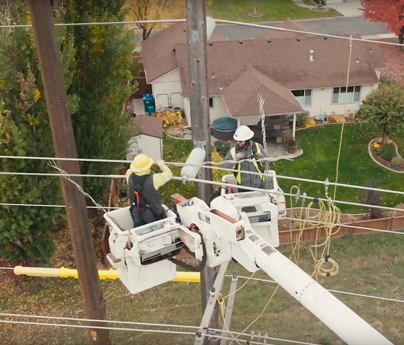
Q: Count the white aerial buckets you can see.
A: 2